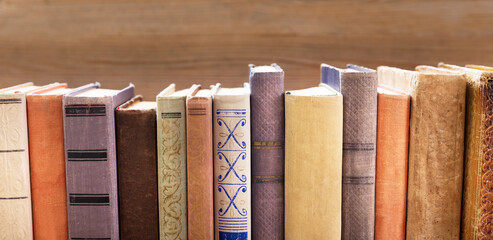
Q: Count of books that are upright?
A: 13